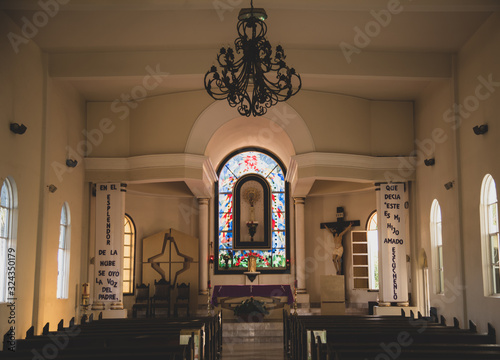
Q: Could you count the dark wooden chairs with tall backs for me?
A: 3